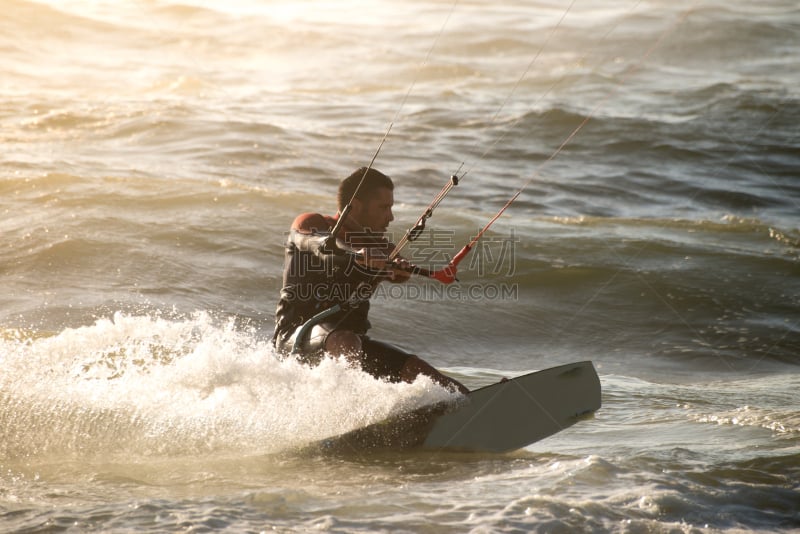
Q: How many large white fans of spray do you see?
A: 1